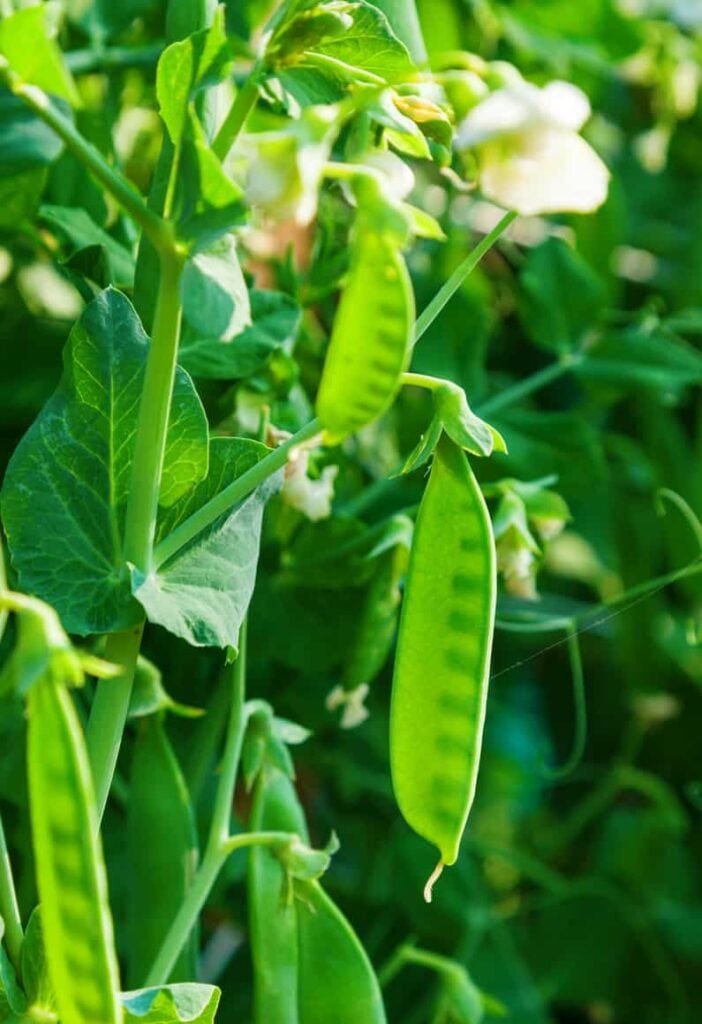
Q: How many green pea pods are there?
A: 7